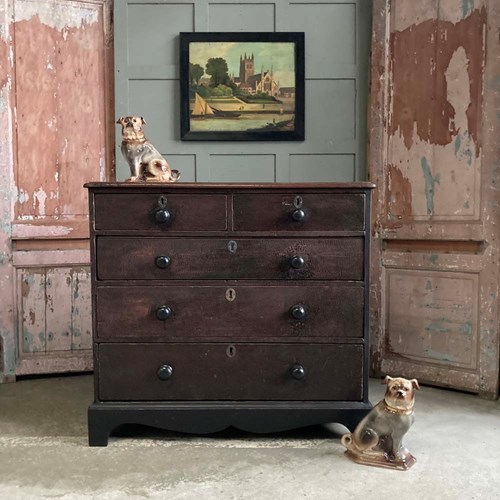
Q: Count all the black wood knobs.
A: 8